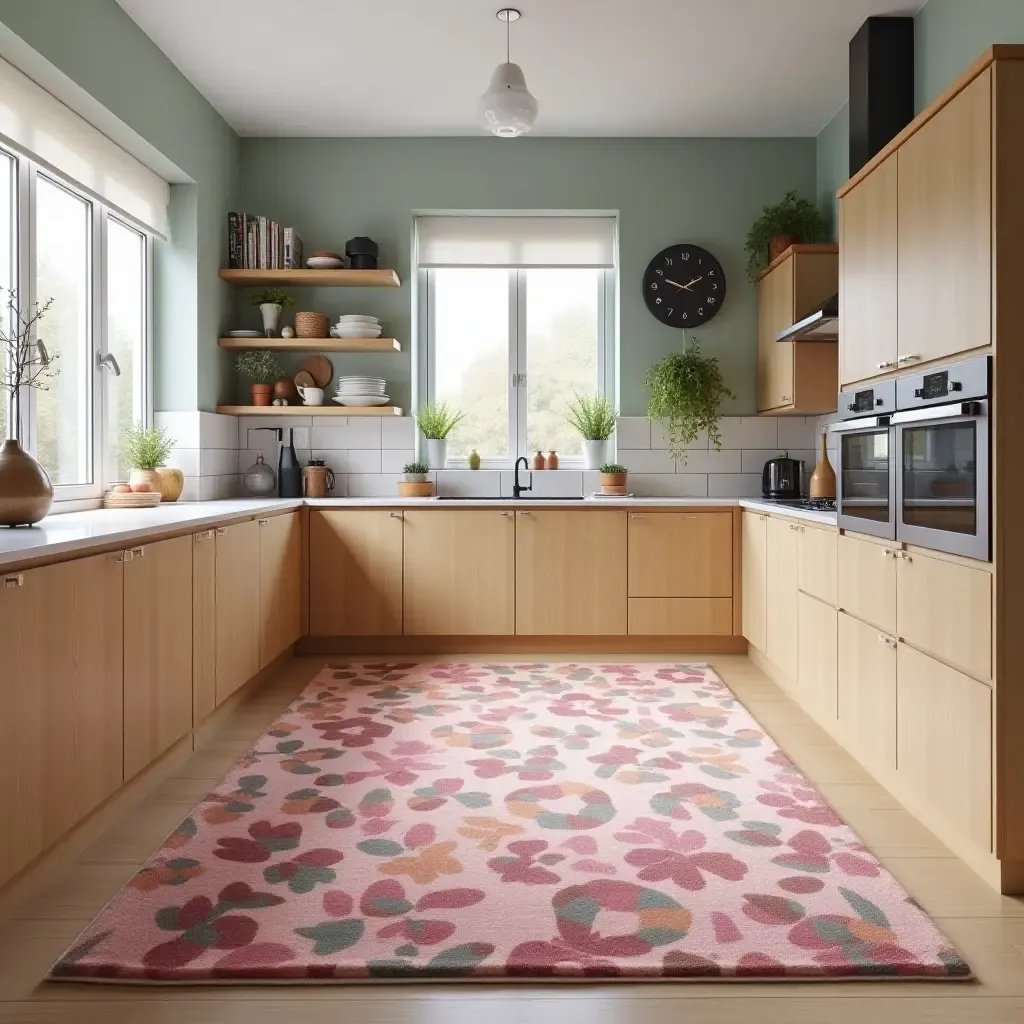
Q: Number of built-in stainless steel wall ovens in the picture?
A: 2